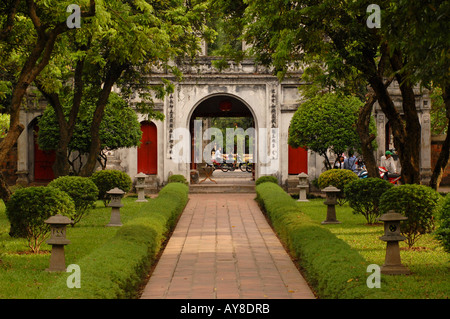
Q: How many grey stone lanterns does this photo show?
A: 6